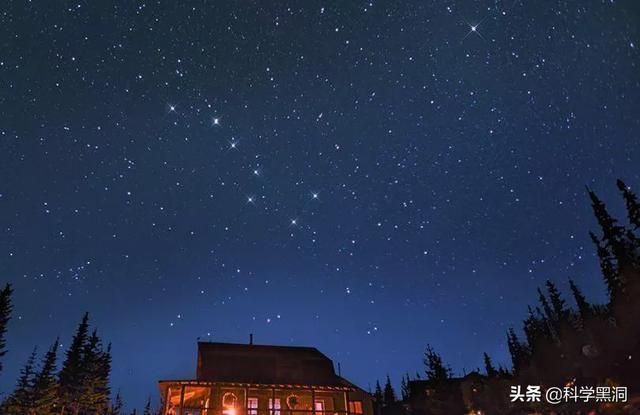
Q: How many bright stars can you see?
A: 8